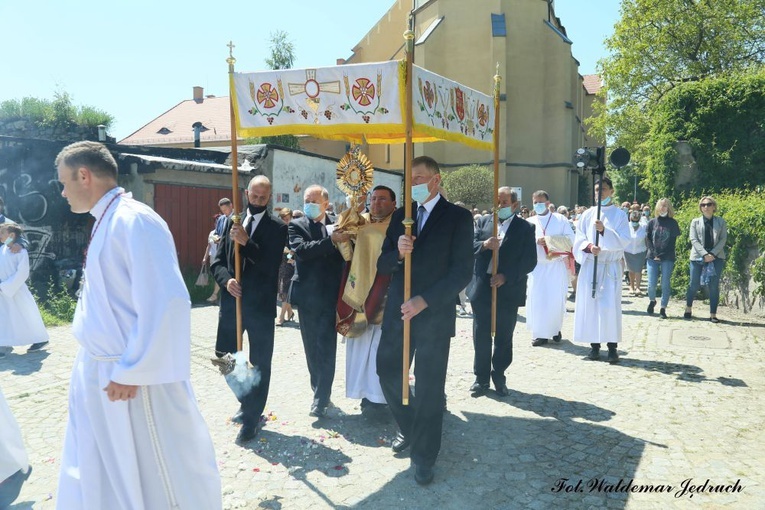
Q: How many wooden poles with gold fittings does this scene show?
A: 3